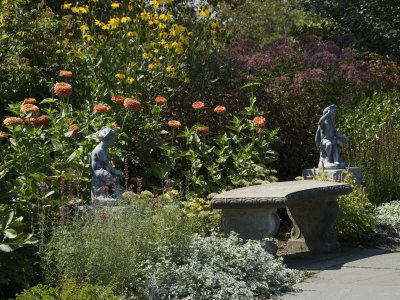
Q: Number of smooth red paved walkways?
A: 0